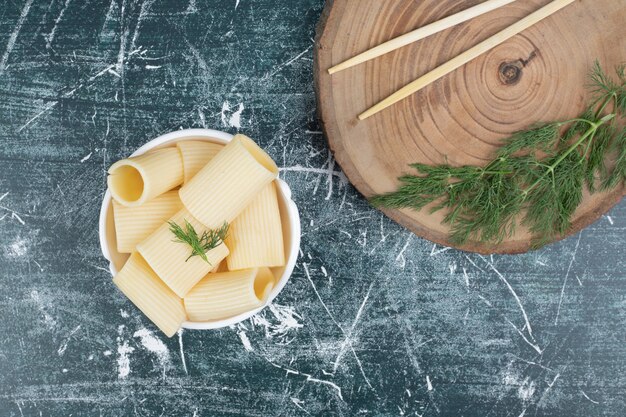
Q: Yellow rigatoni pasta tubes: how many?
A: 8